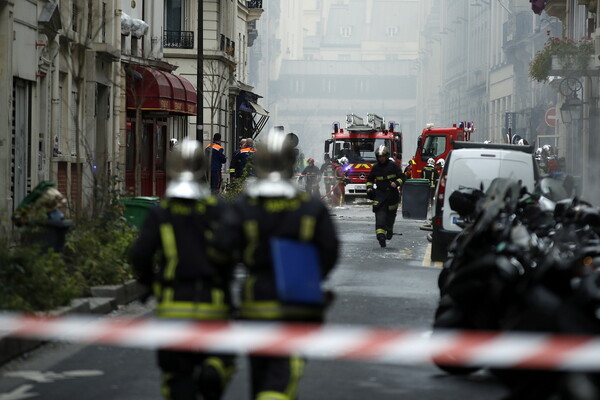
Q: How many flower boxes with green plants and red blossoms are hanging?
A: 1